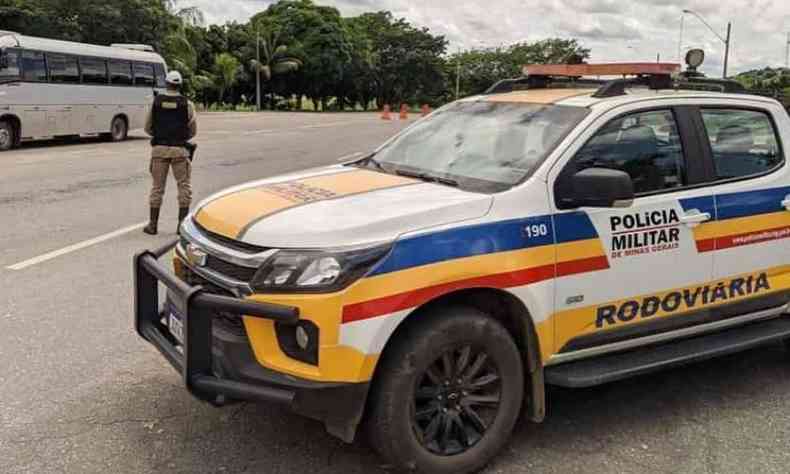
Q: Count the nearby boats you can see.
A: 0